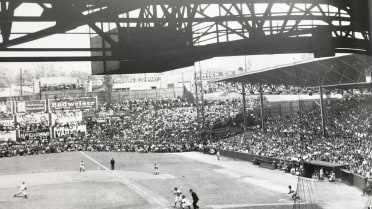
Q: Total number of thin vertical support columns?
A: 3